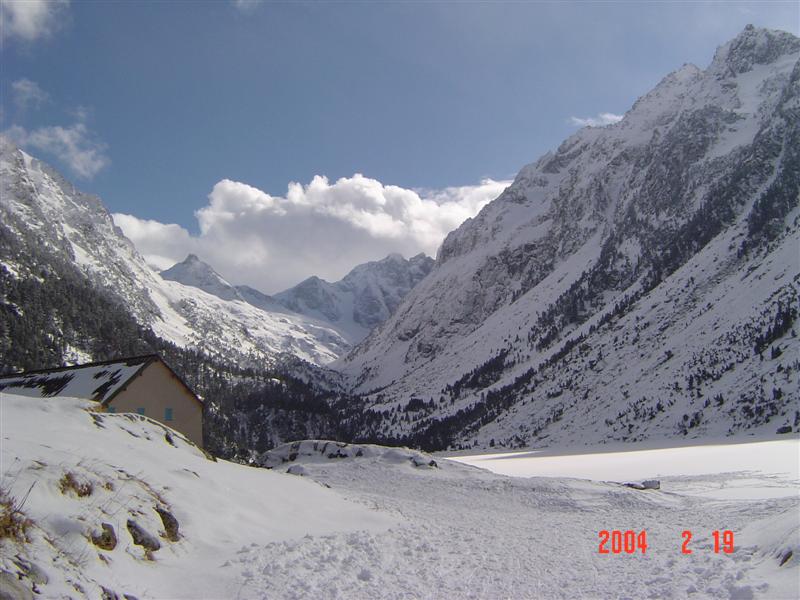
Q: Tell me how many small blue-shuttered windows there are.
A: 3